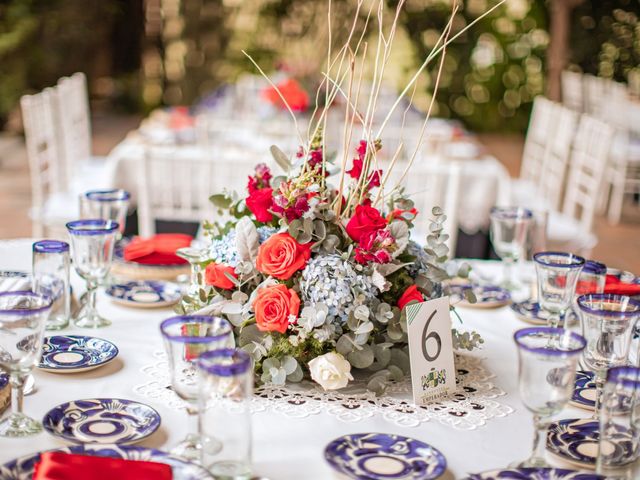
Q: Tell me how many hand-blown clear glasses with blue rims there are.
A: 12